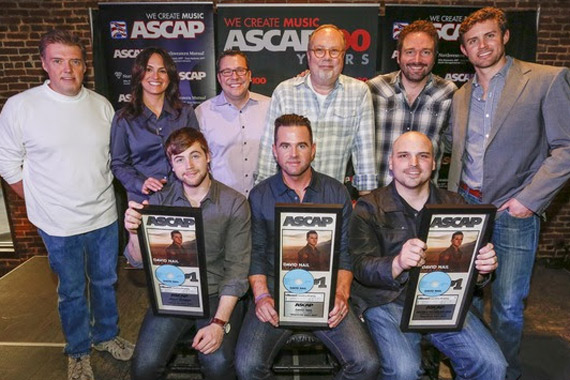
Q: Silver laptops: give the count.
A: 0